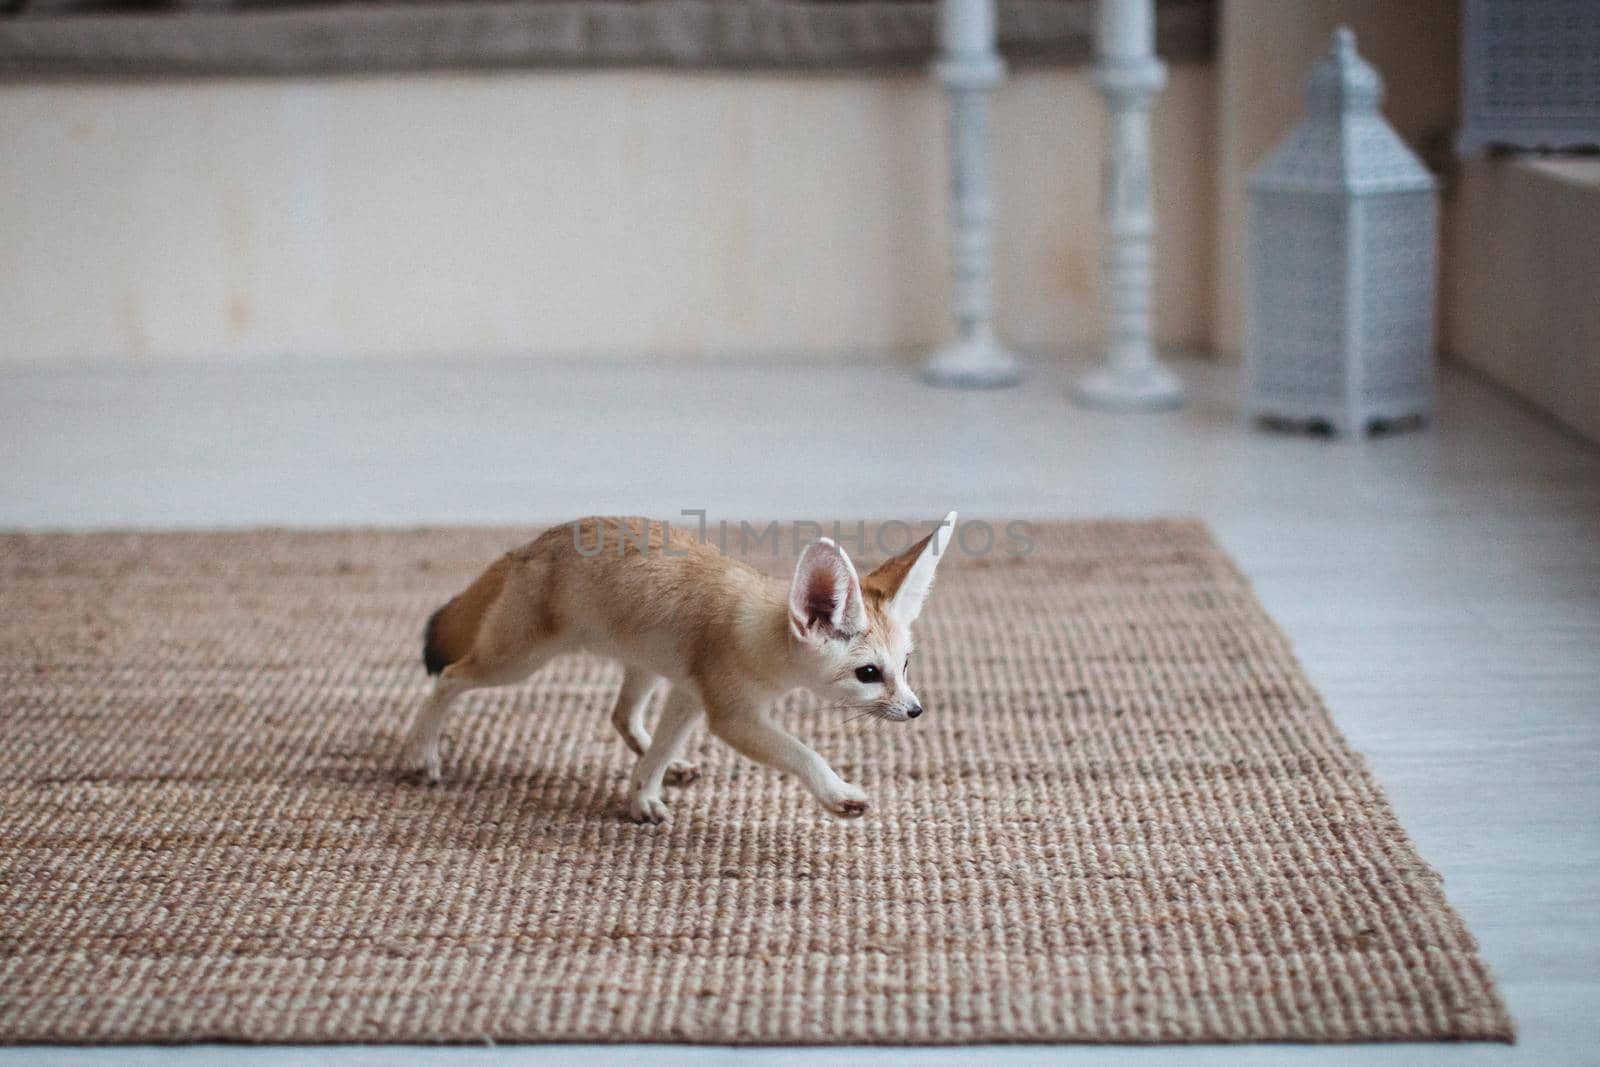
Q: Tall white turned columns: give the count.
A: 2